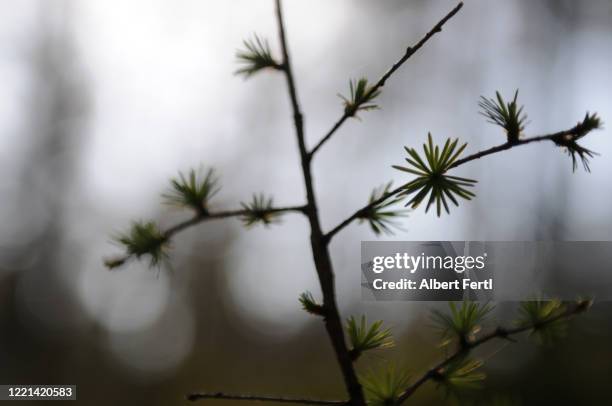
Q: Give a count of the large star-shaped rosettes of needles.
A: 1